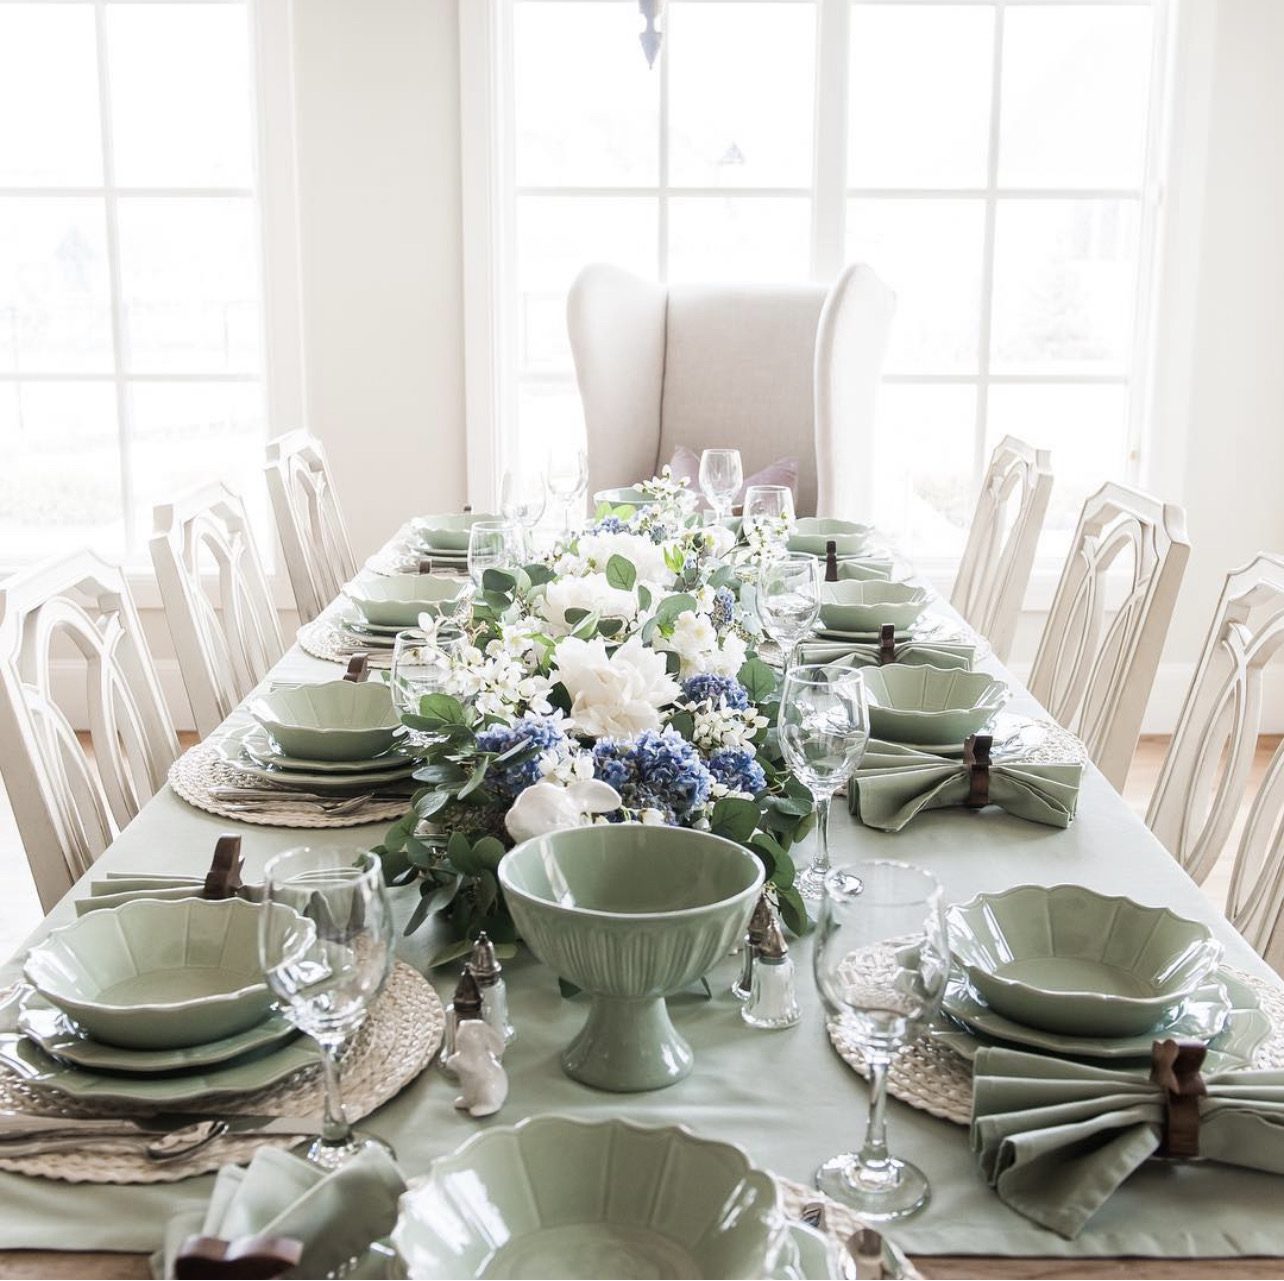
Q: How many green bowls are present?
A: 11